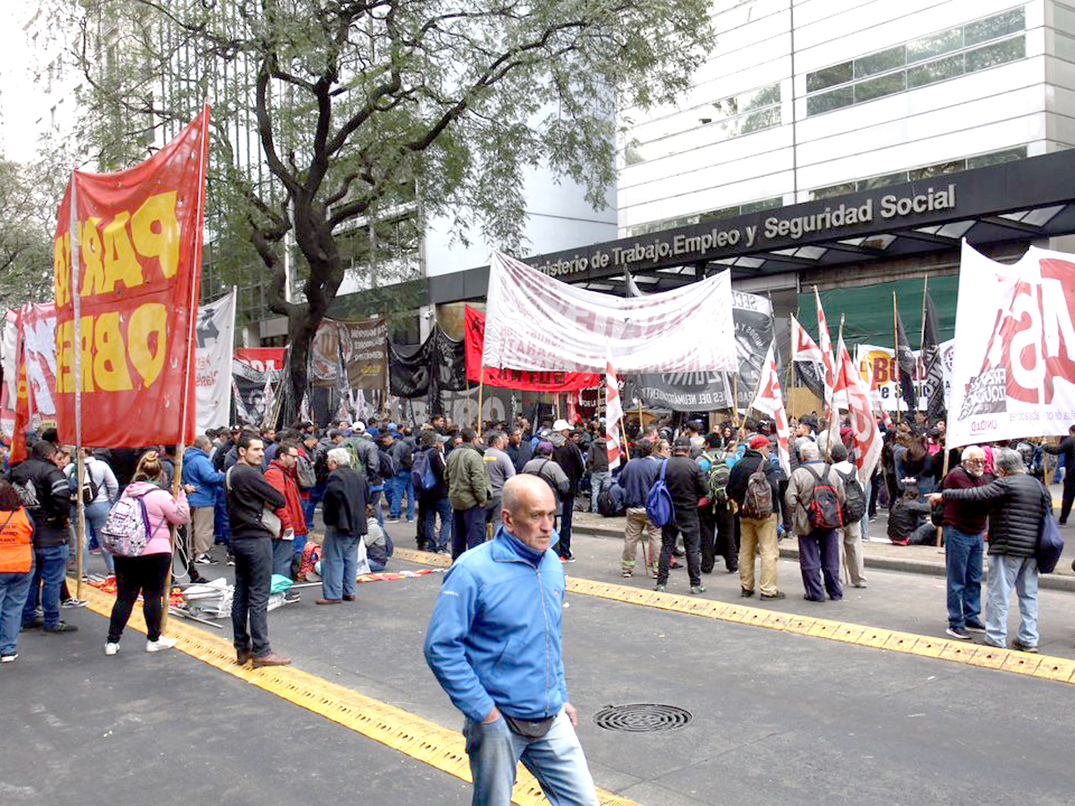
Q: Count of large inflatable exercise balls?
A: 0